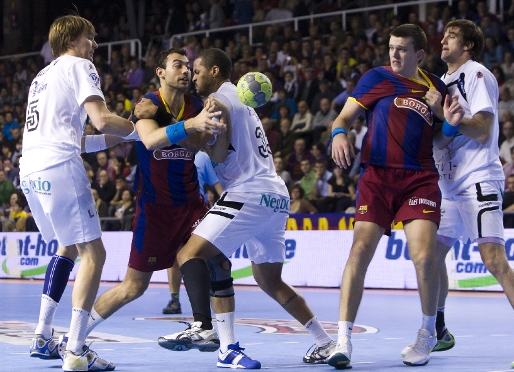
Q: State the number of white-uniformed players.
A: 3